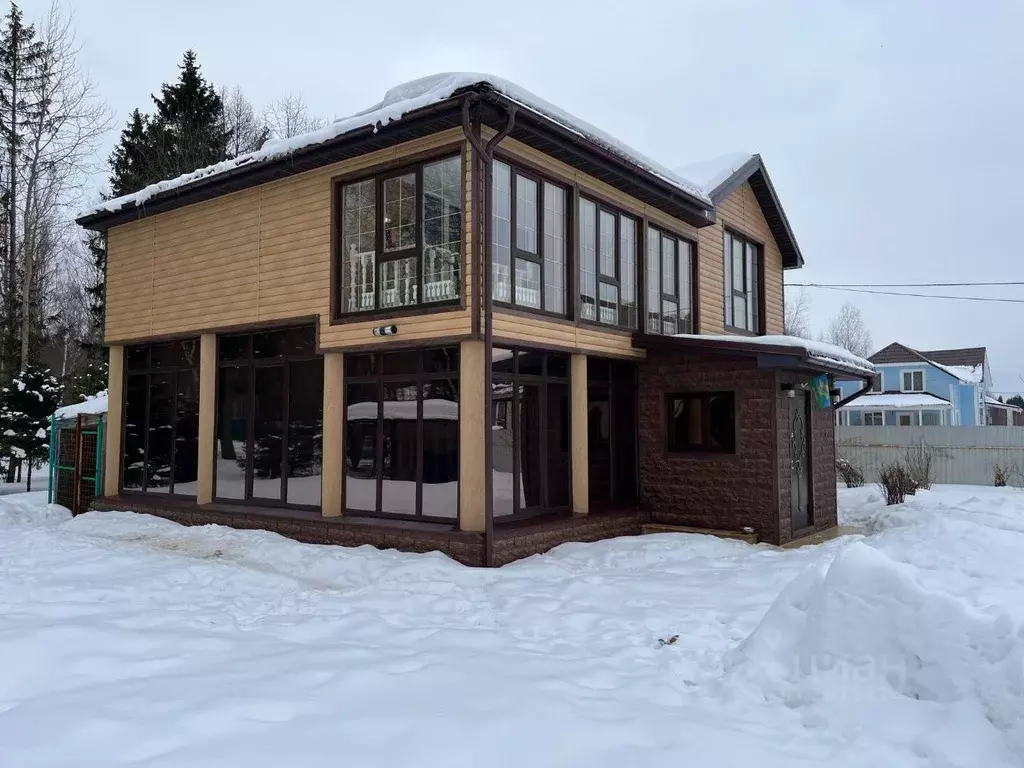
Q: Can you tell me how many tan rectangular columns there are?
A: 5